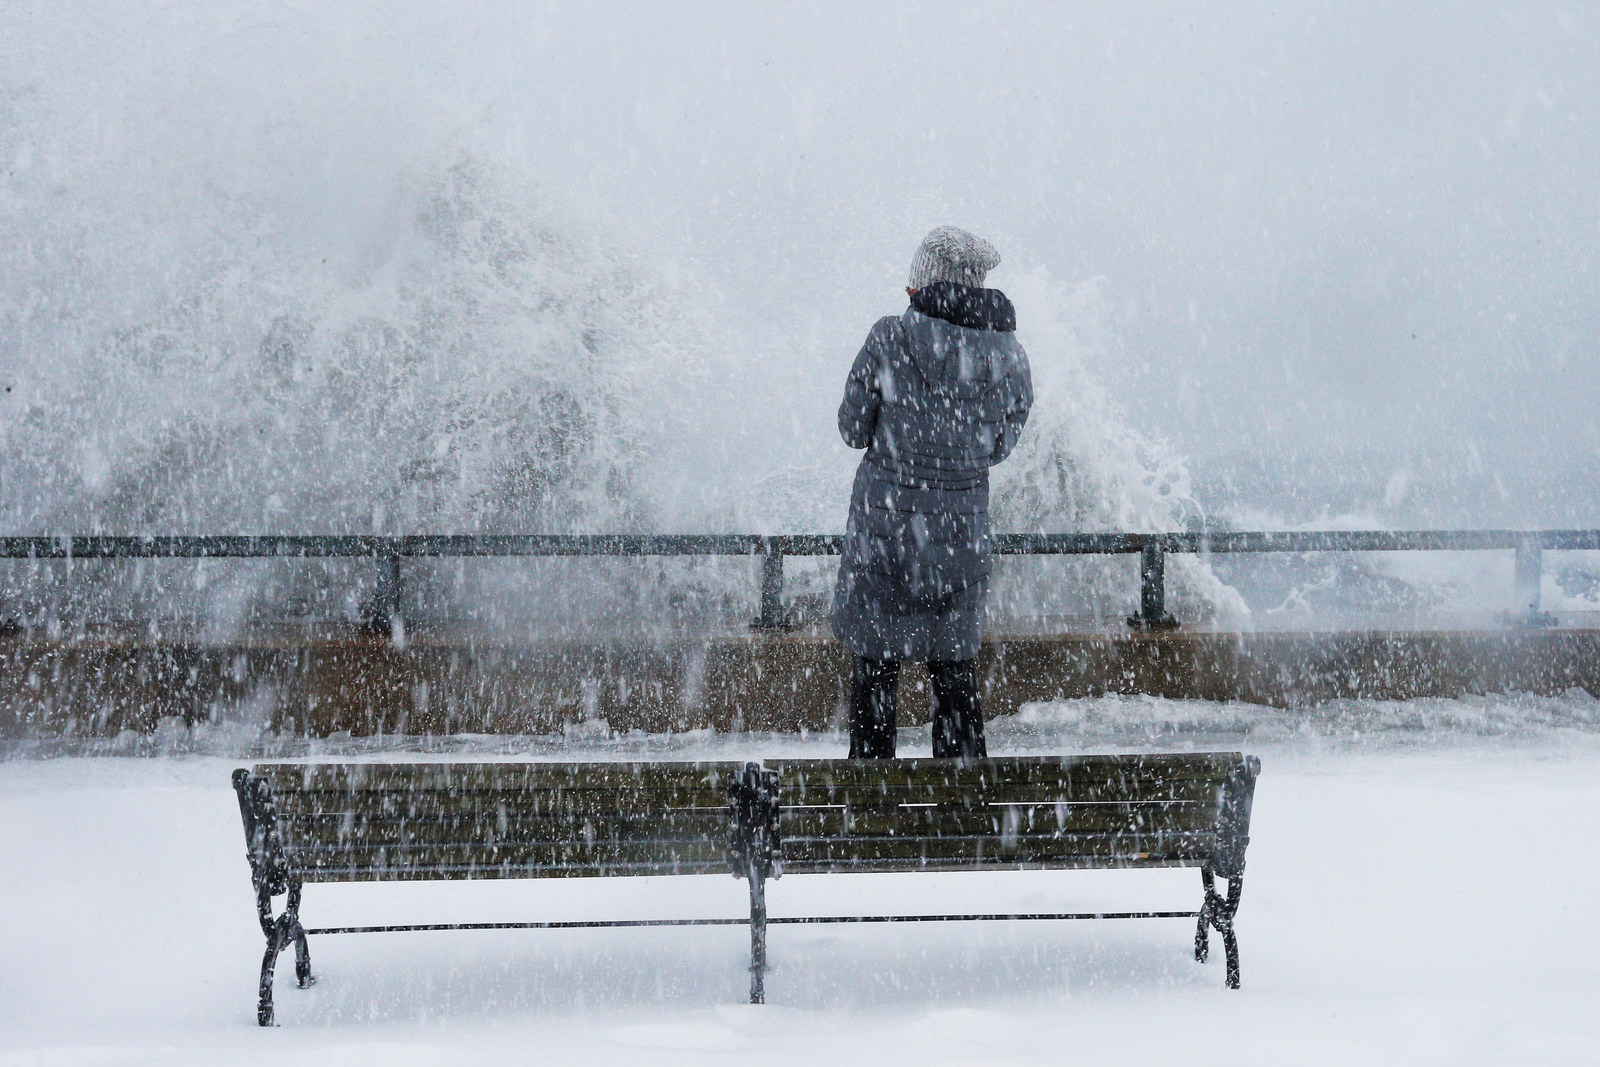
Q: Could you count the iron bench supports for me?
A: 3